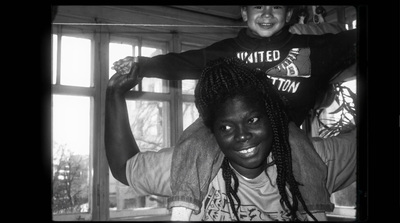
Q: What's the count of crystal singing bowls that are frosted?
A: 0